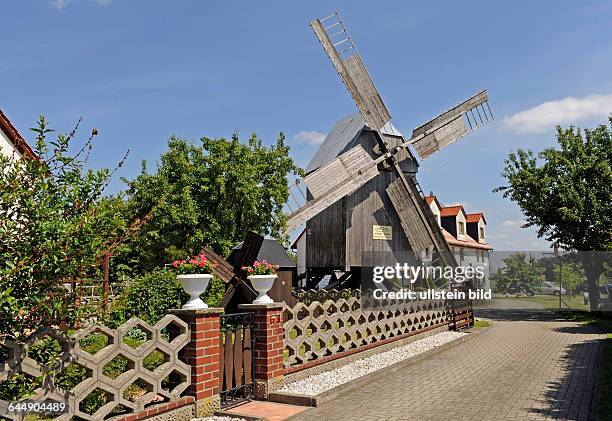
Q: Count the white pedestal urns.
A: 2